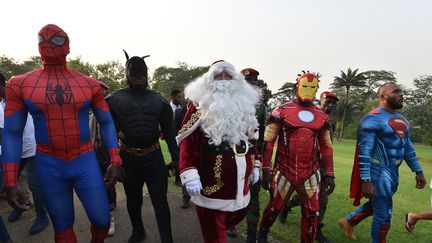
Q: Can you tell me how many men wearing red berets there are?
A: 2